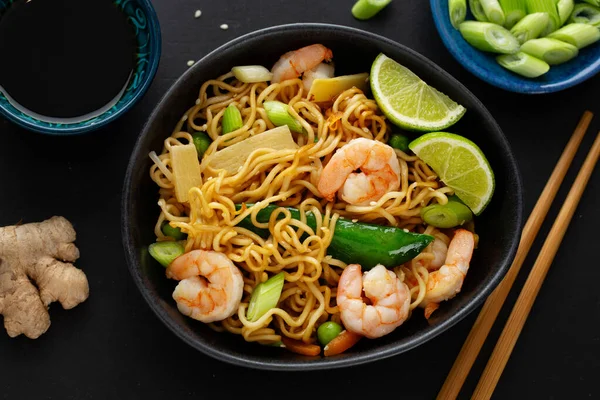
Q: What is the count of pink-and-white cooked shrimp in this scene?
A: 5